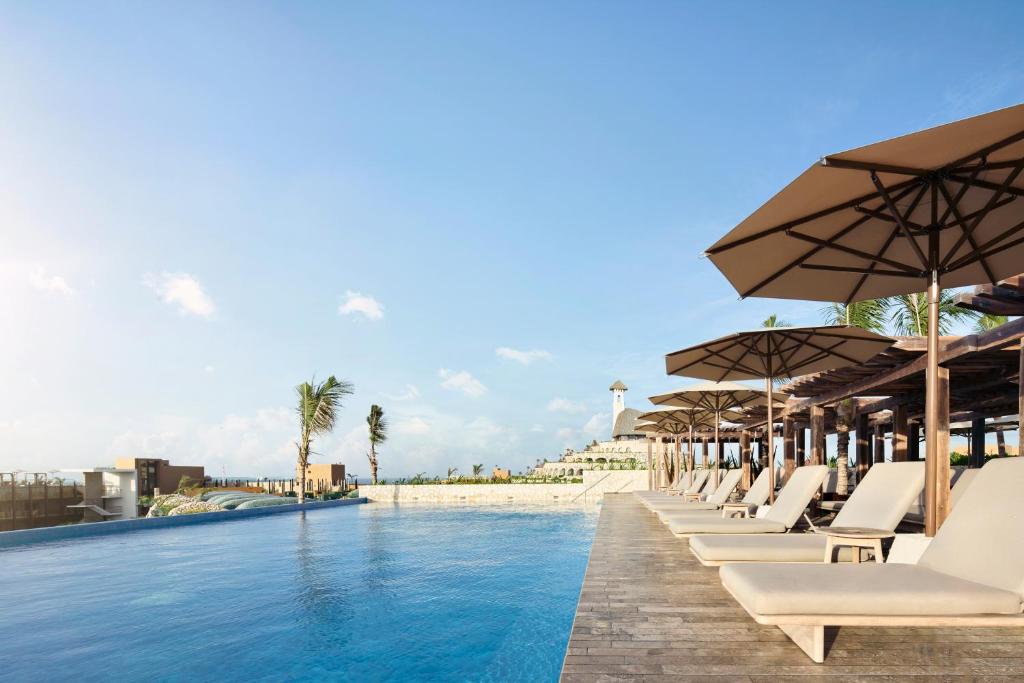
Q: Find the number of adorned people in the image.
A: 0